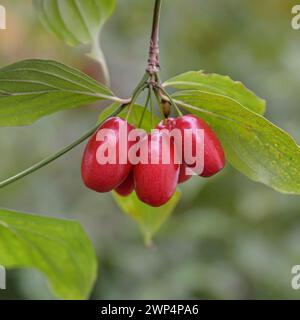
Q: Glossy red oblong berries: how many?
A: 5